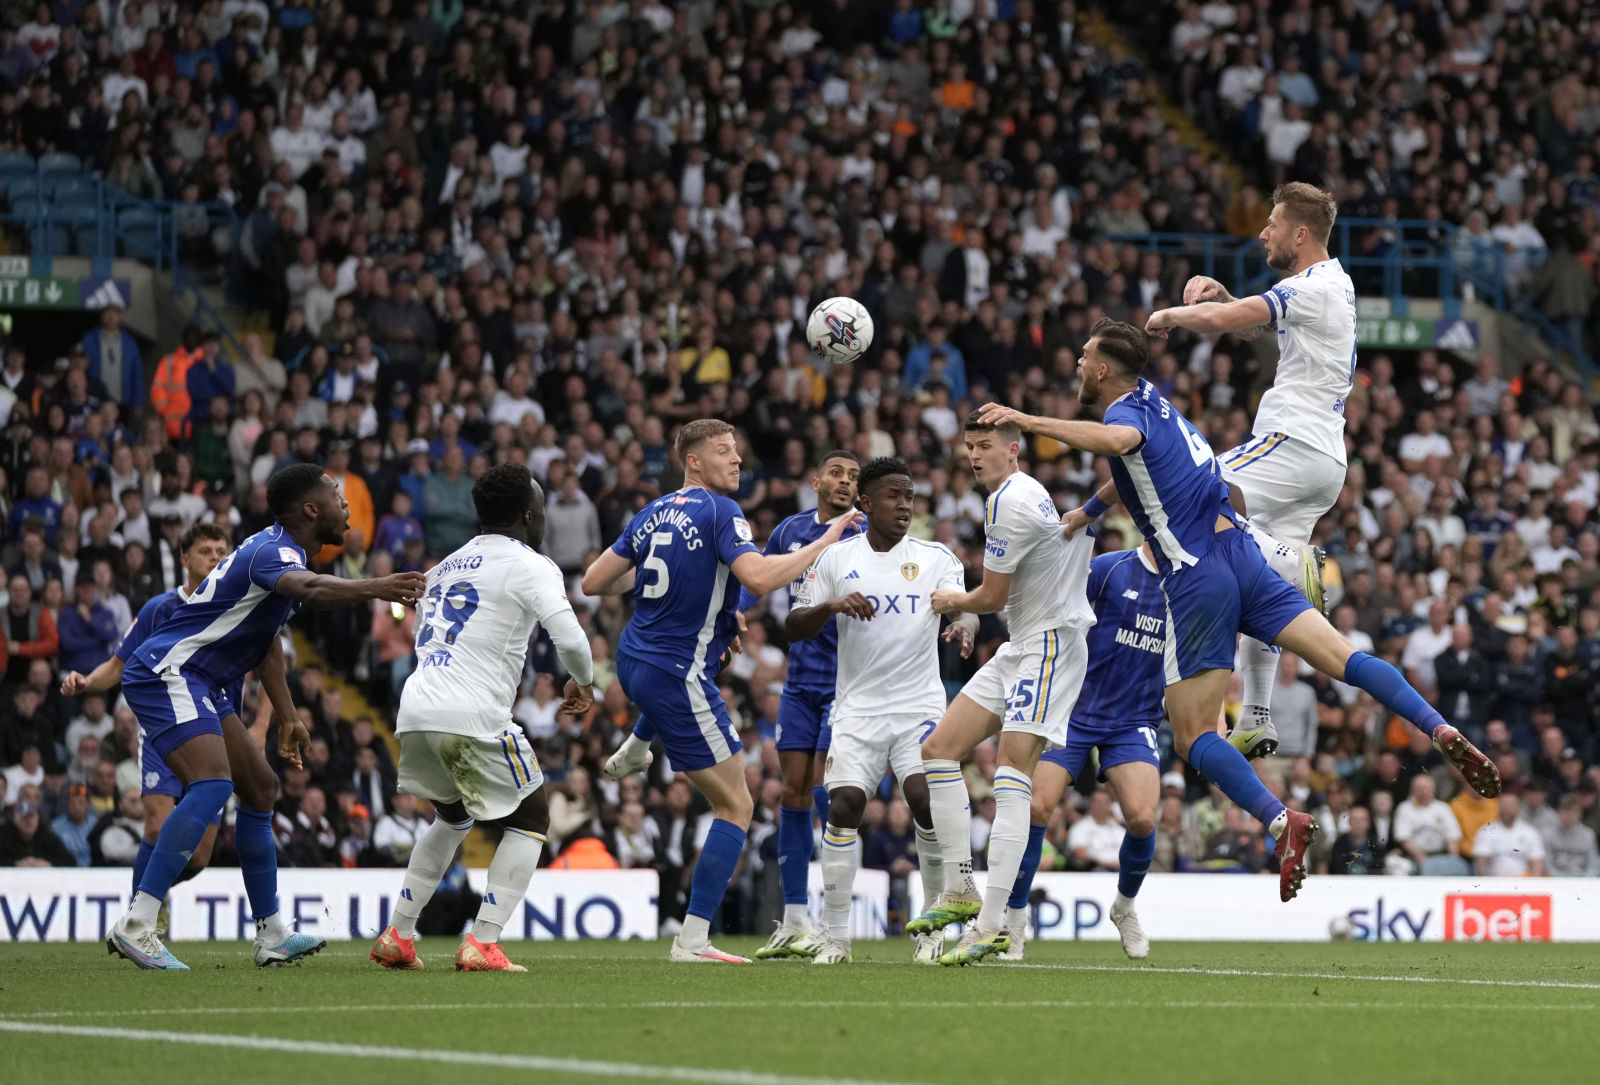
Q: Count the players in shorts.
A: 10